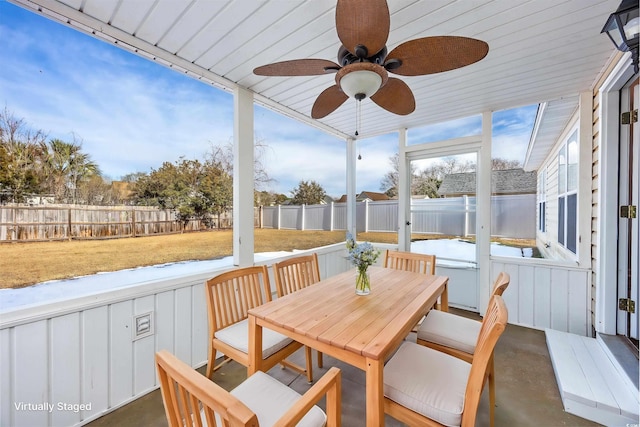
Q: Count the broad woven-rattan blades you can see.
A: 5